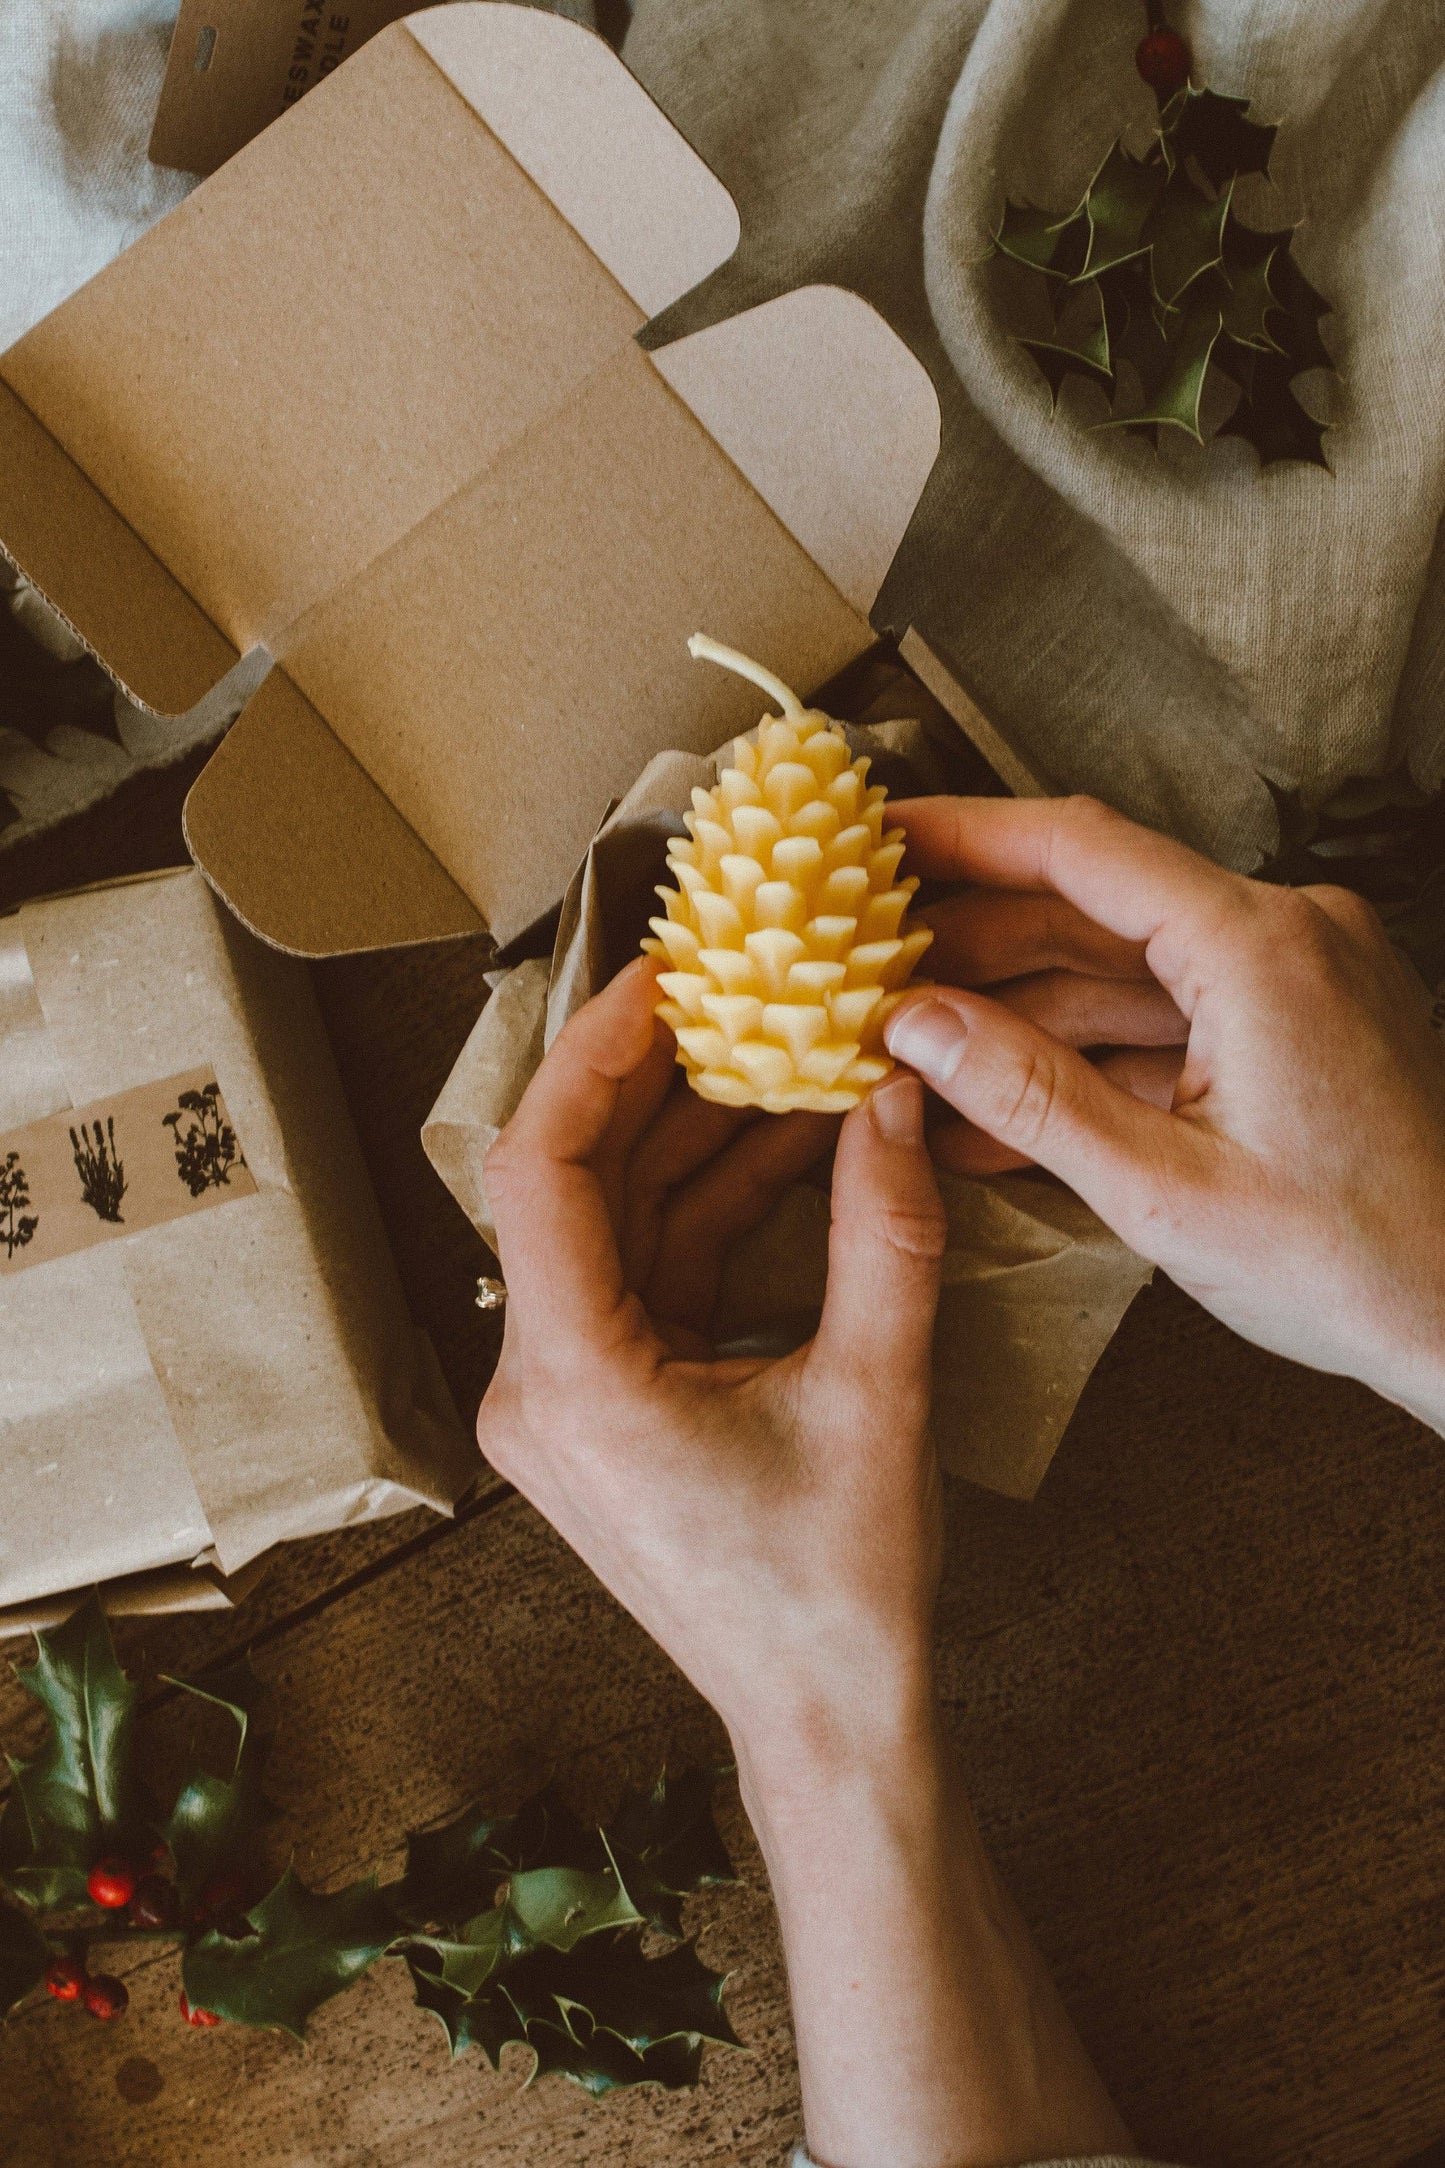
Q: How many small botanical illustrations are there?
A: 3